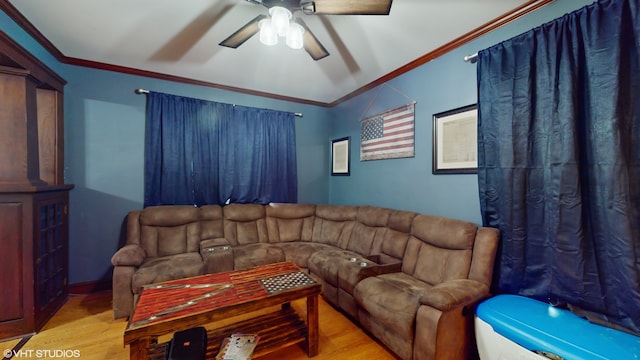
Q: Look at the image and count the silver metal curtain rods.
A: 2